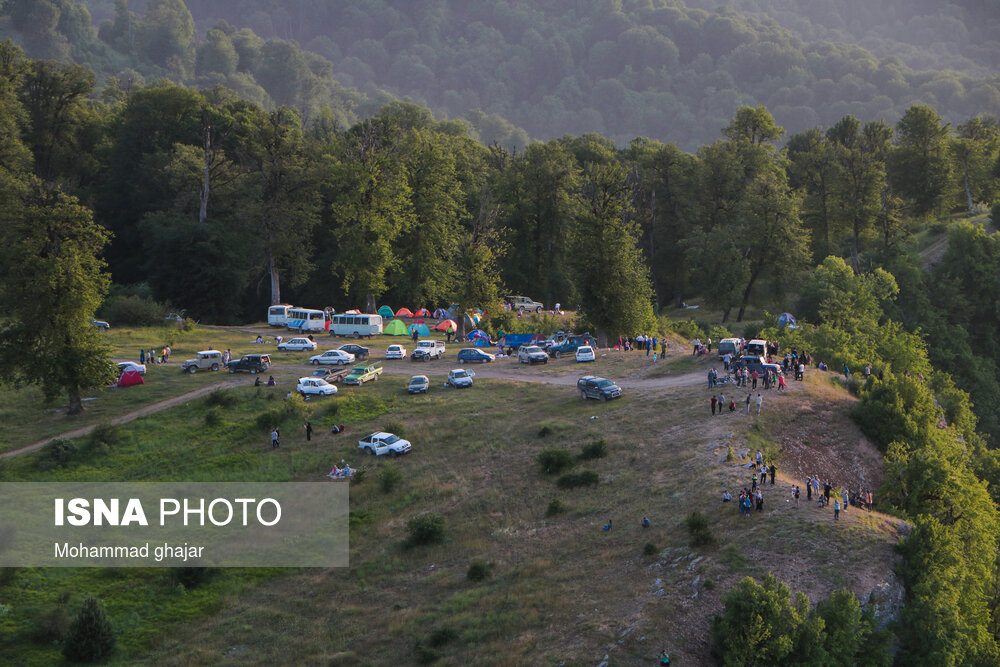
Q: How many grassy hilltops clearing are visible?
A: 1